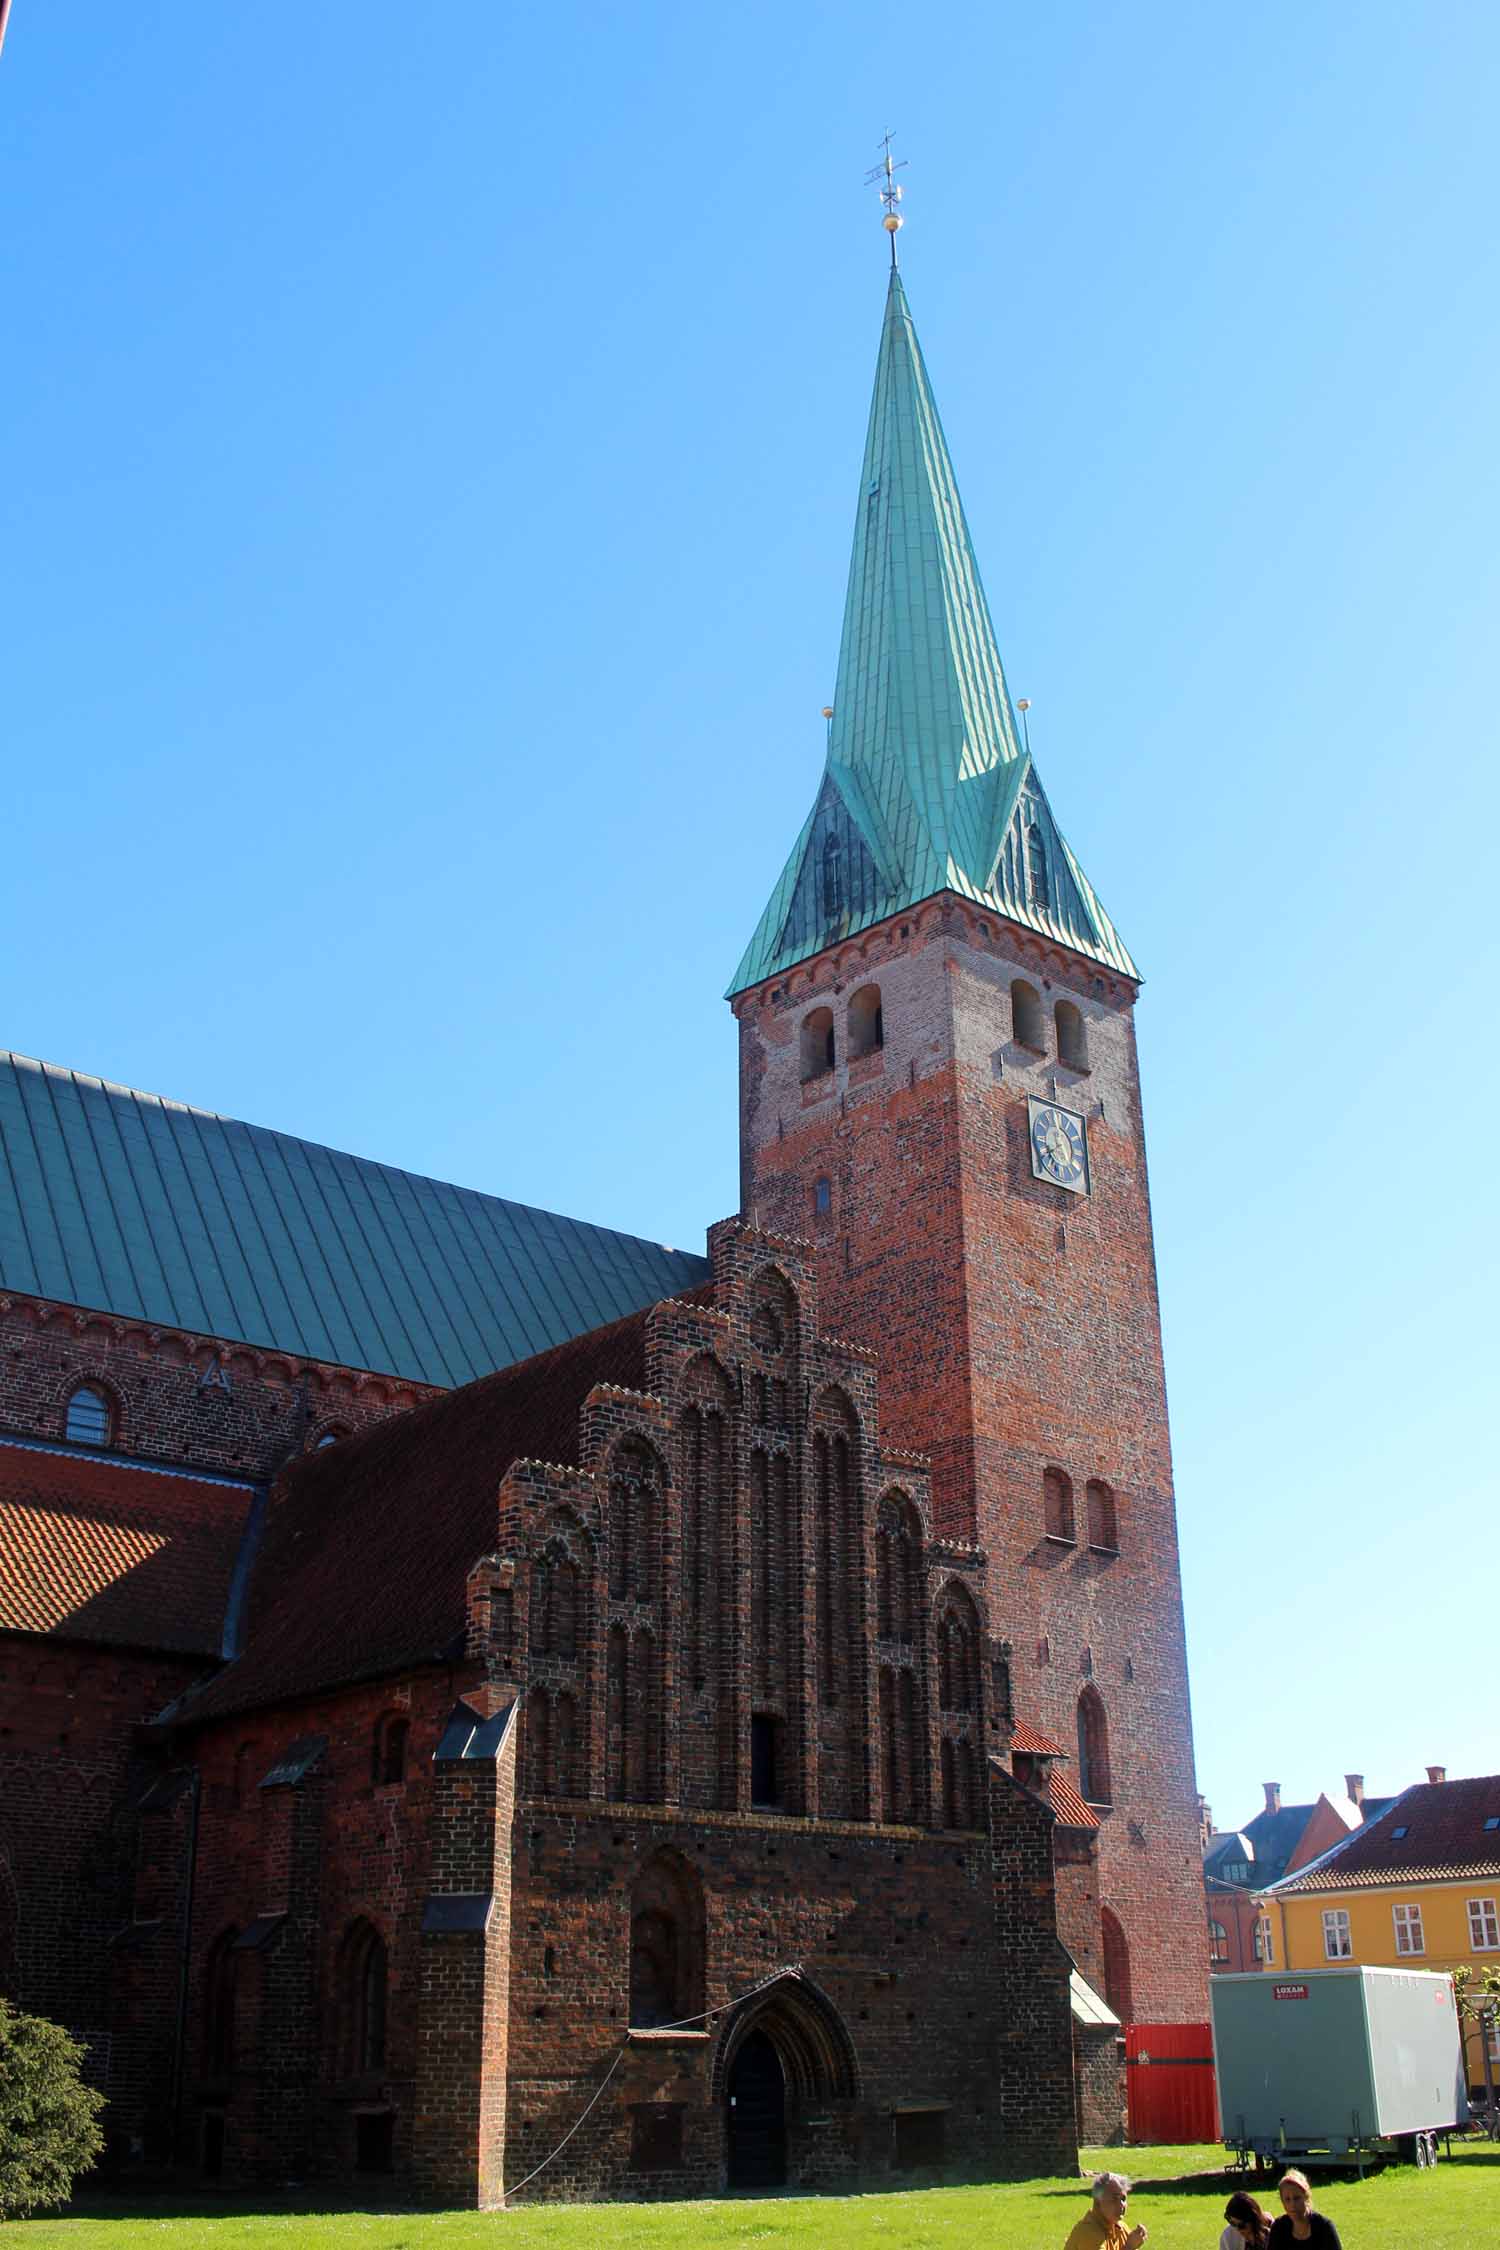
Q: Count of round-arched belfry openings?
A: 4